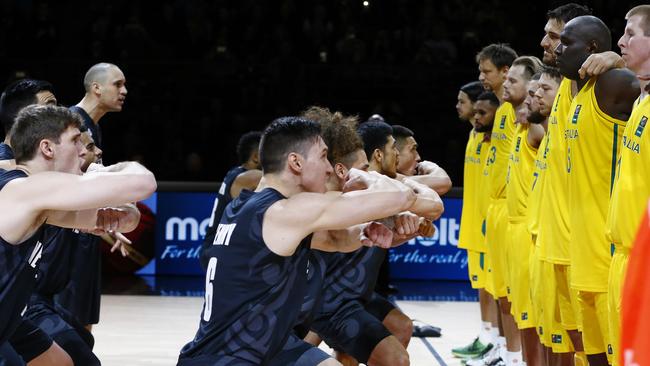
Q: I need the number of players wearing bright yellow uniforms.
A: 9